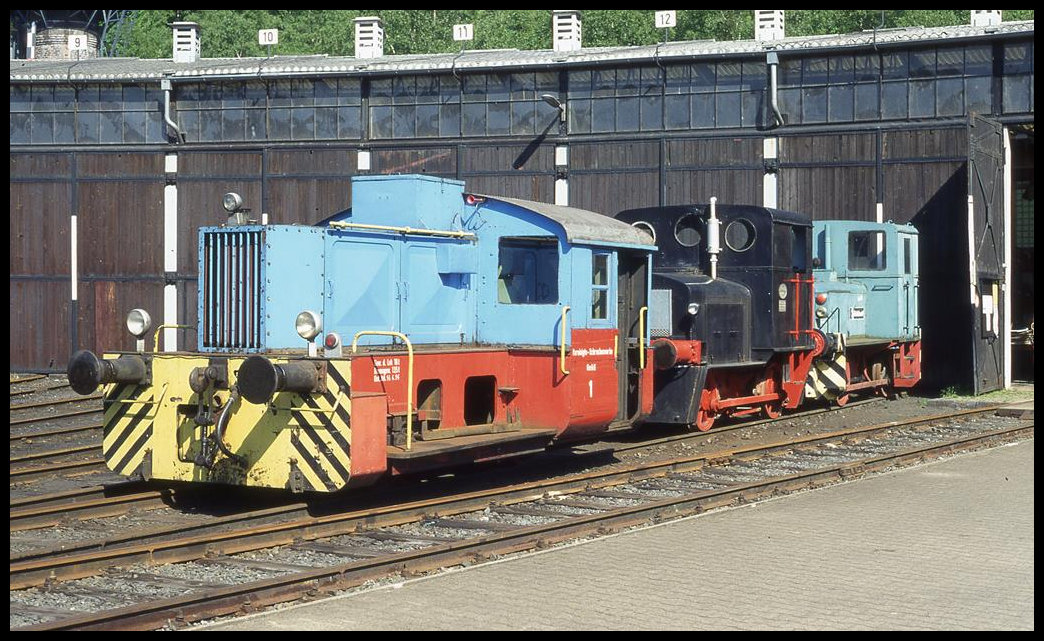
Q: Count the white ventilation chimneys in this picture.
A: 5